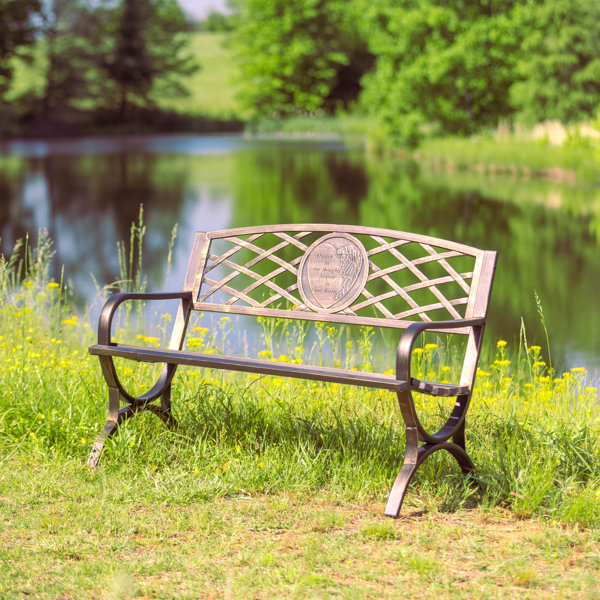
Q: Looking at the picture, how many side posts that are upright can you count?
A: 2